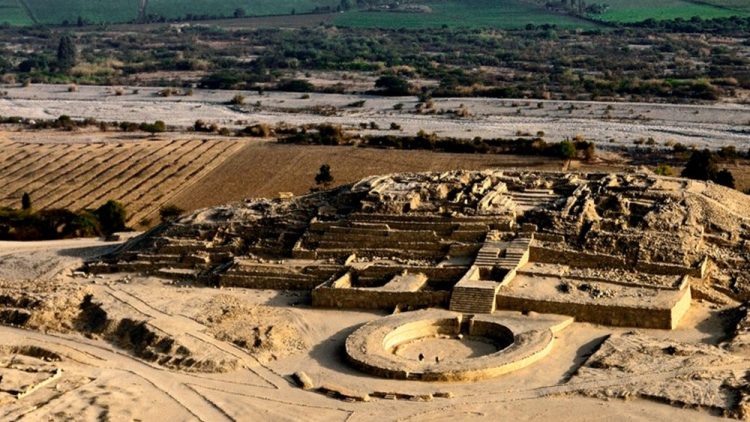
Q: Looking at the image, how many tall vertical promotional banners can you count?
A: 0